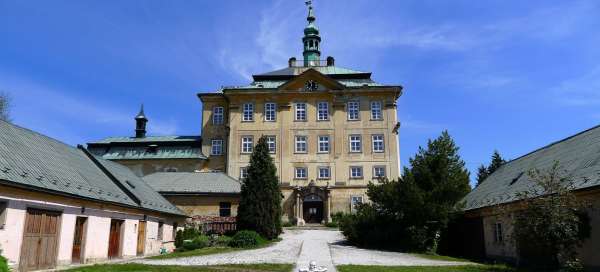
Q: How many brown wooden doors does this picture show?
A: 4